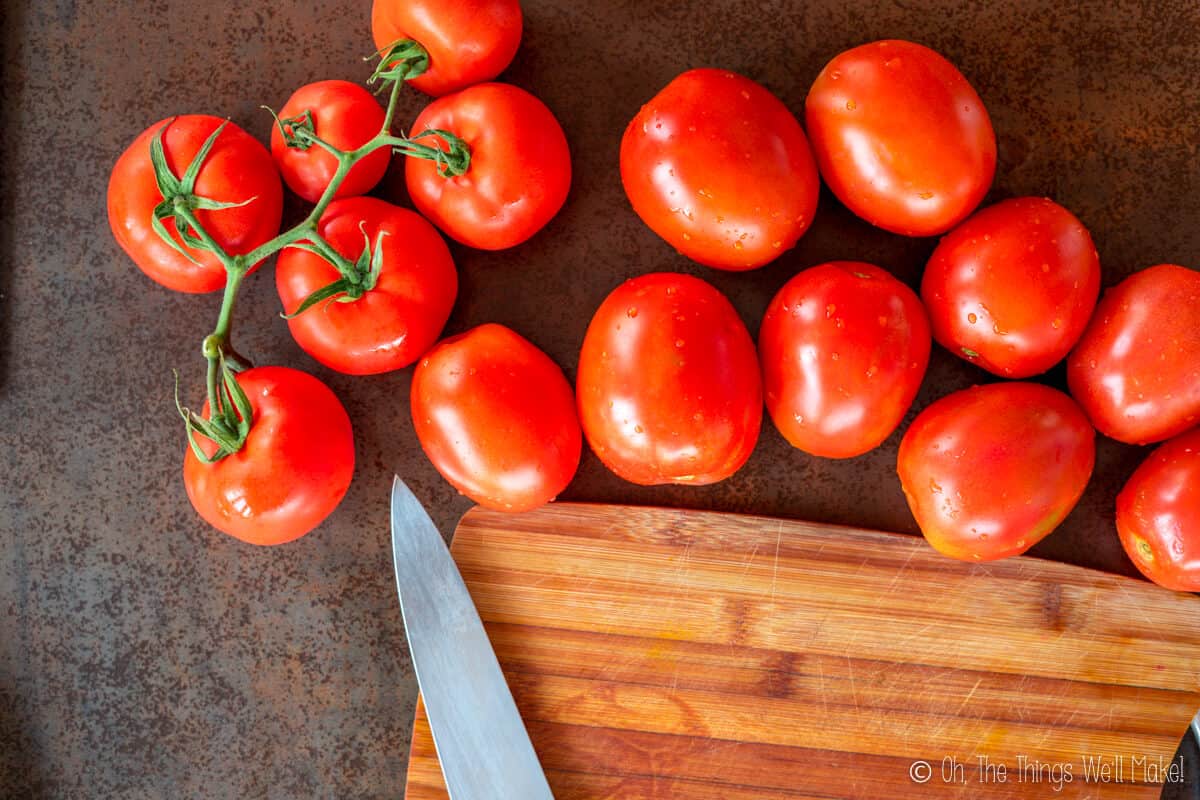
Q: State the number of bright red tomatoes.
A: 15